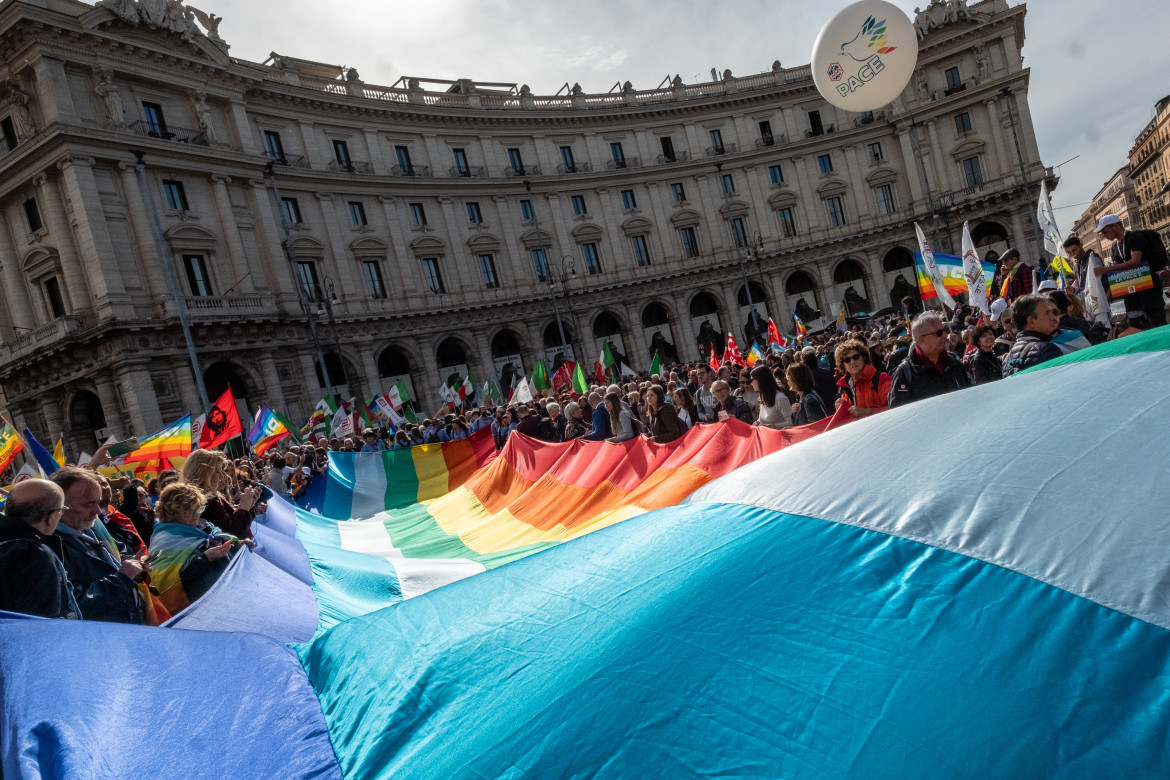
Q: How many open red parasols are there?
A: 0